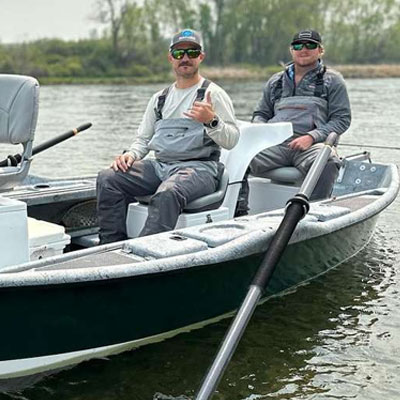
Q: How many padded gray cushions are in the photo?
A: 3